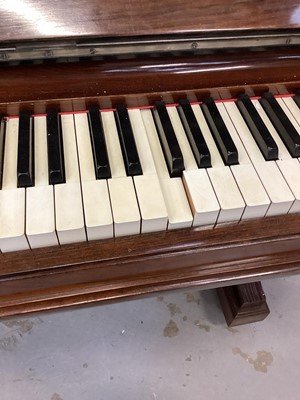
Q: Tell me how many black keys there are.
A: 11